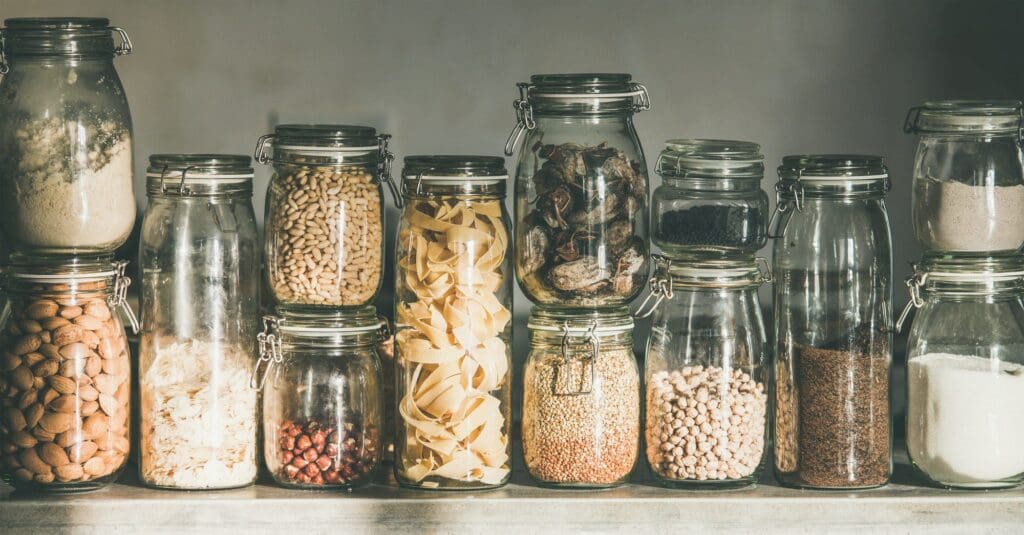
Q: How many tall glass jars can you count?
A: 3